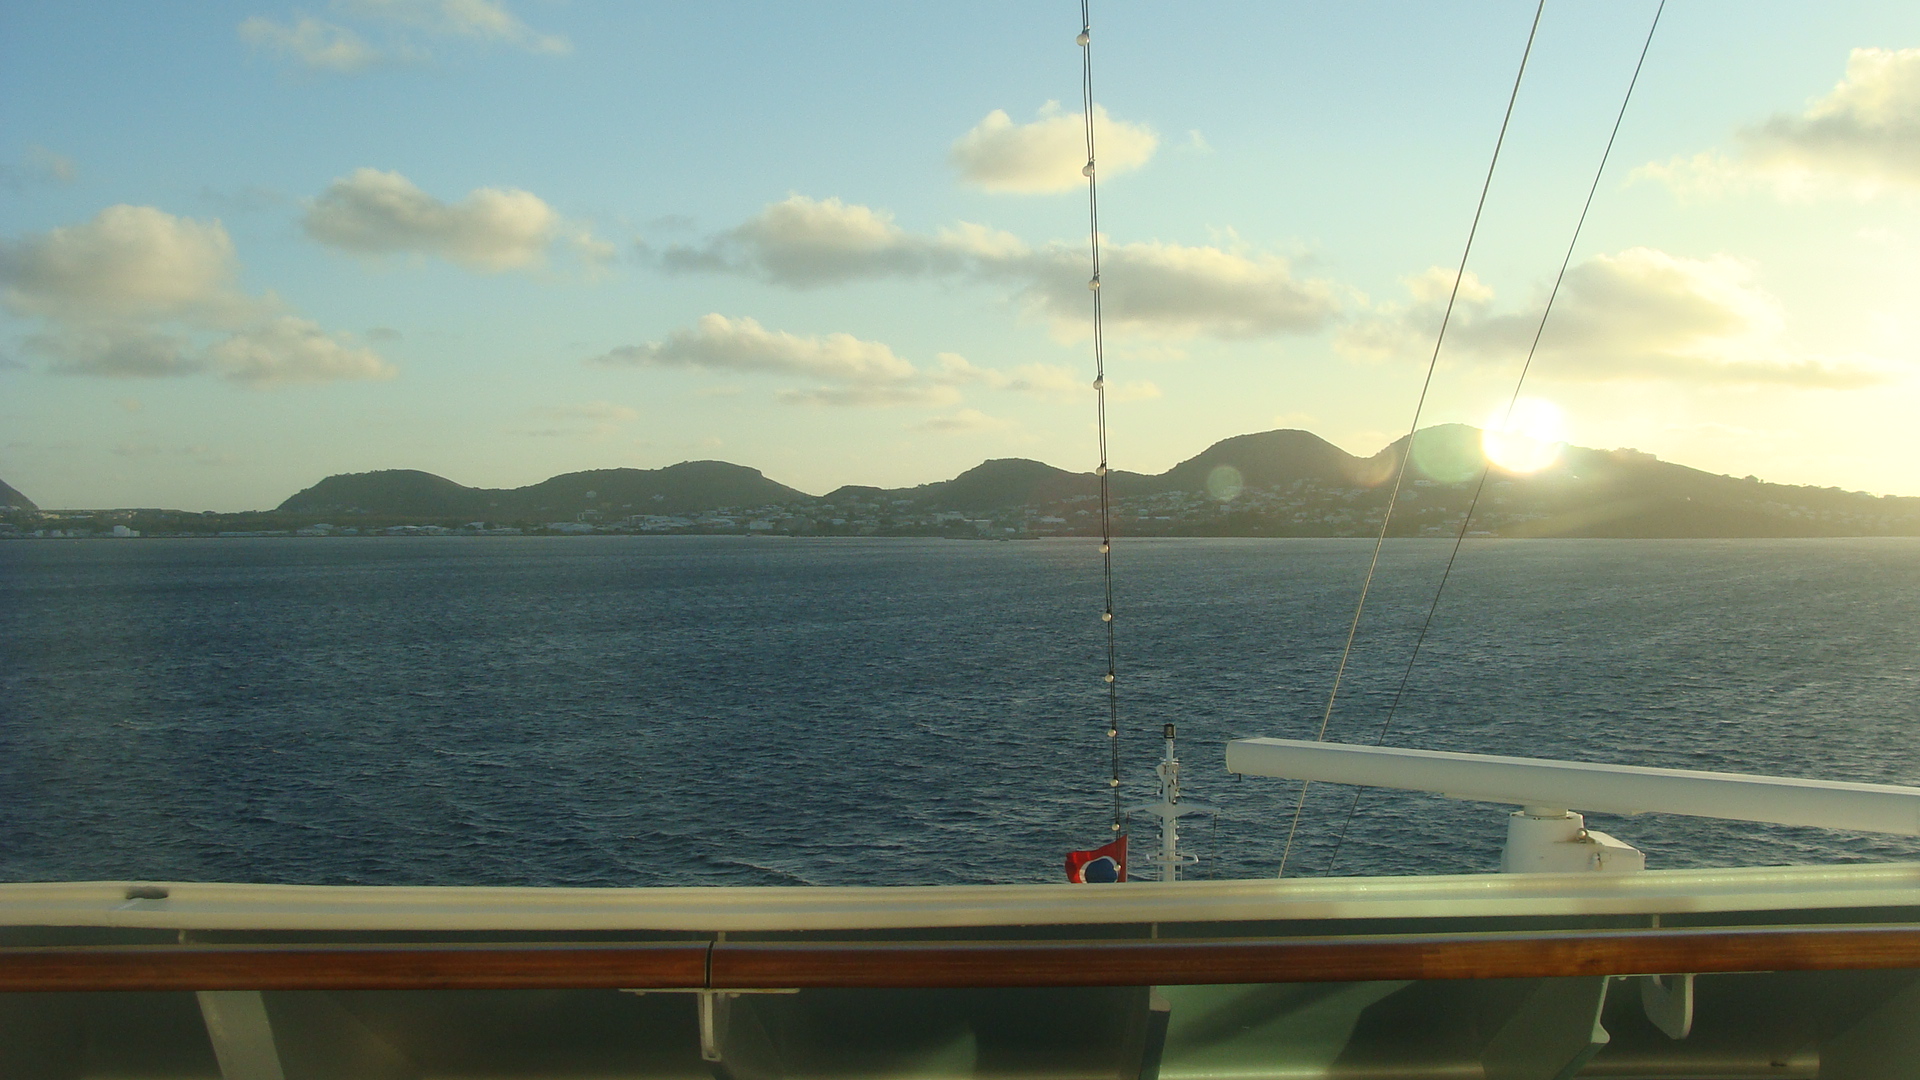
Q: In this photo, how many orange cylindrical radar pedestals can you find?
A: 0